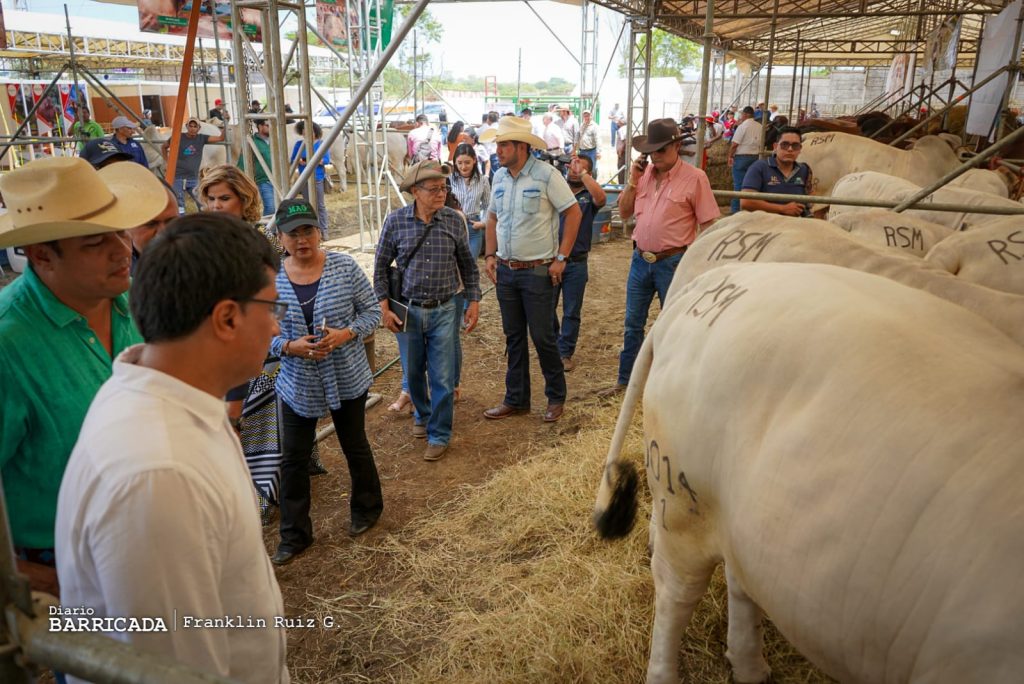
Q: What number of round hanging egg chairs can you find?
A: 0